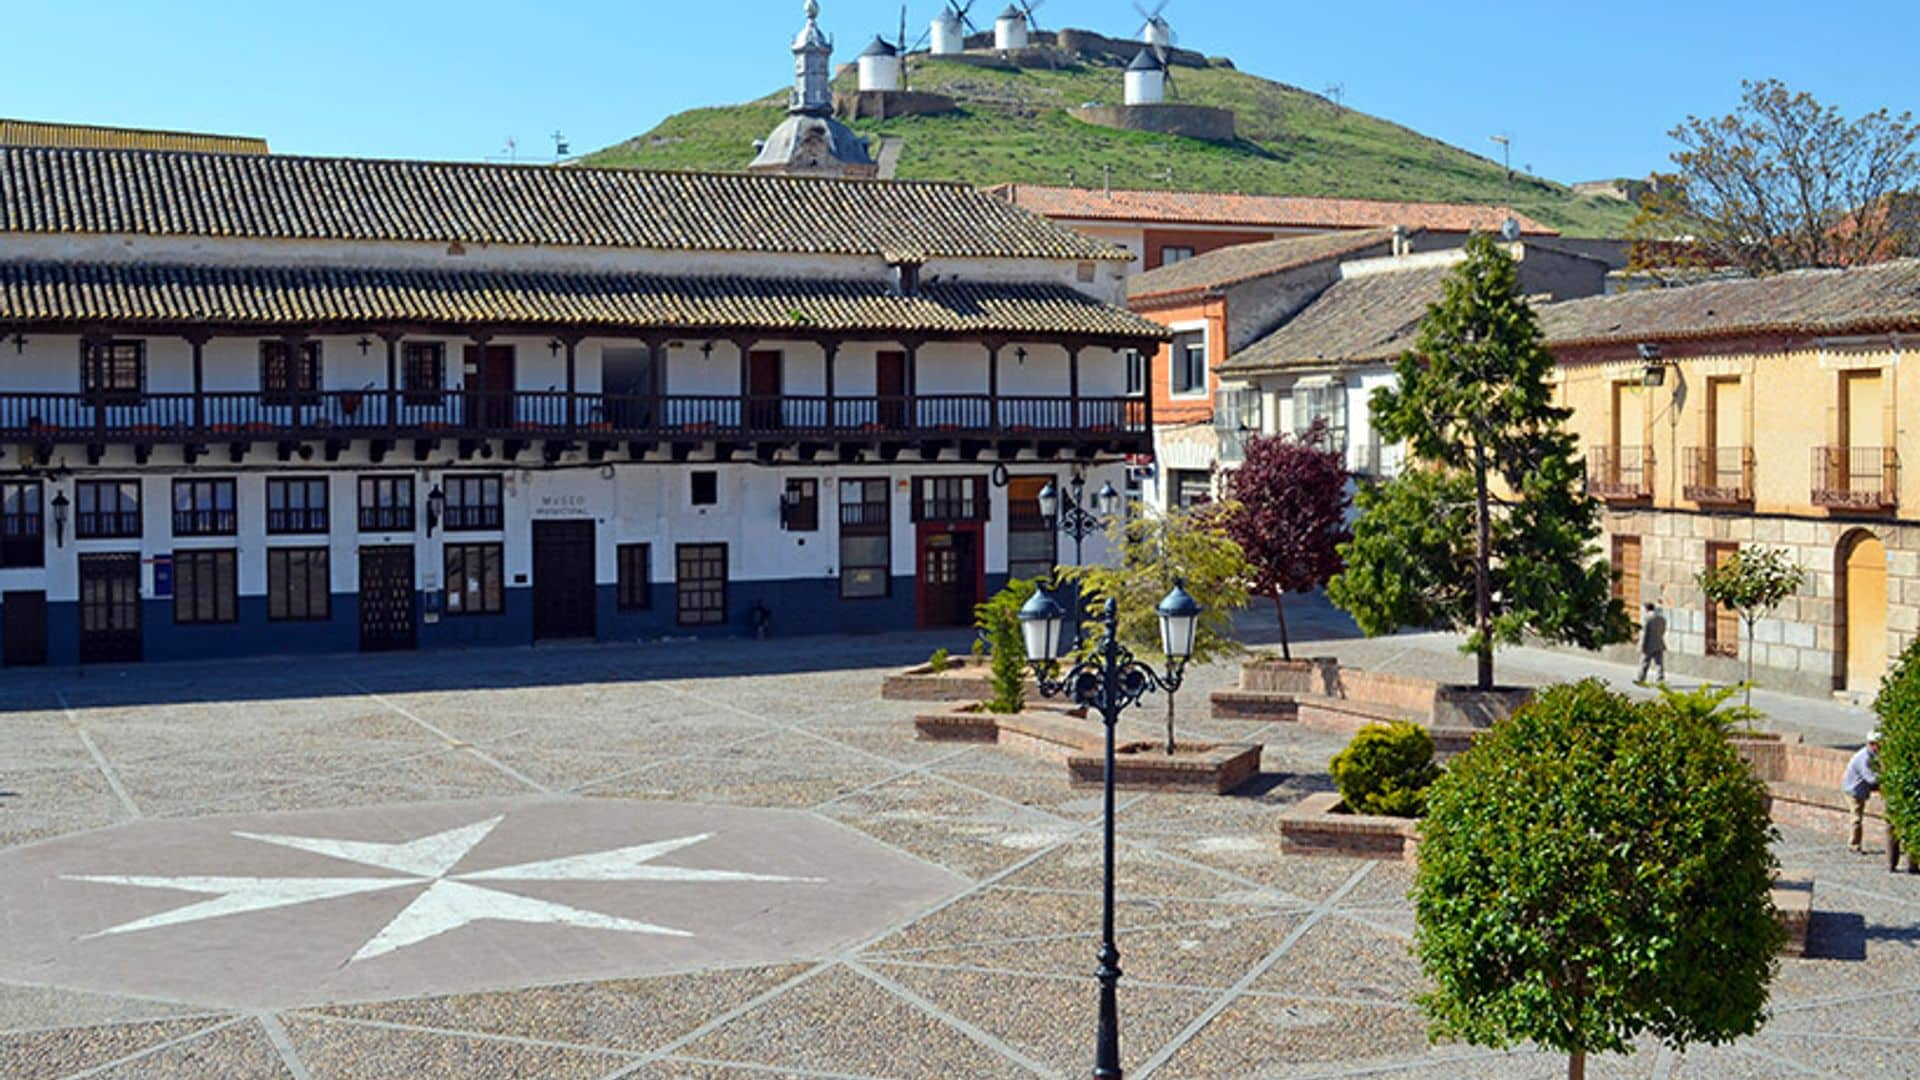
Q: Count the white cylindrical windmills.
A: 5